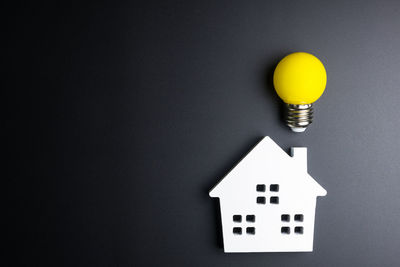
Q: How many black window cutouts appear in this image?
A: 12